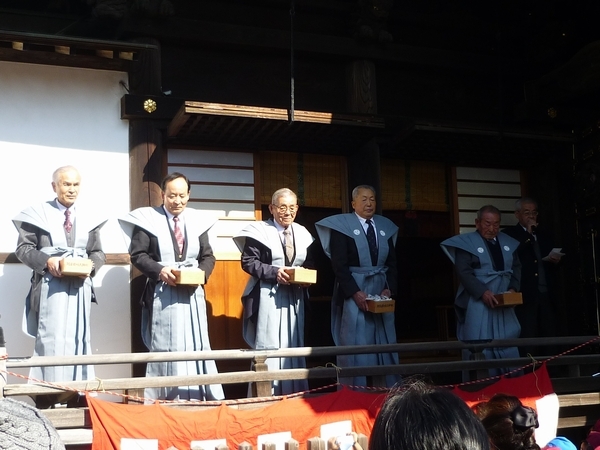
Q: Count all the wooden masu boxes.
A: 5